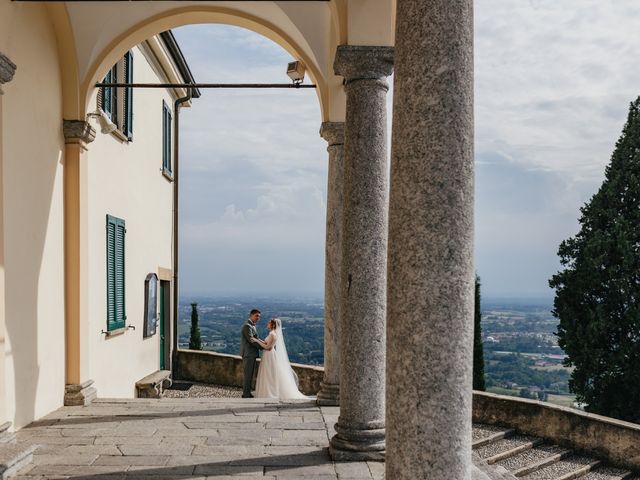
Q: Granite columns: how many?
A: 3